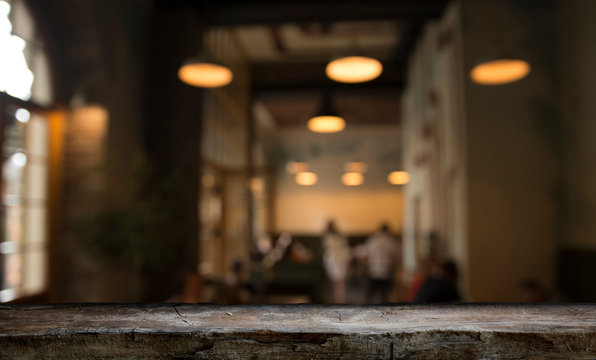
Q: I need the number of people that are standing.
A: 2